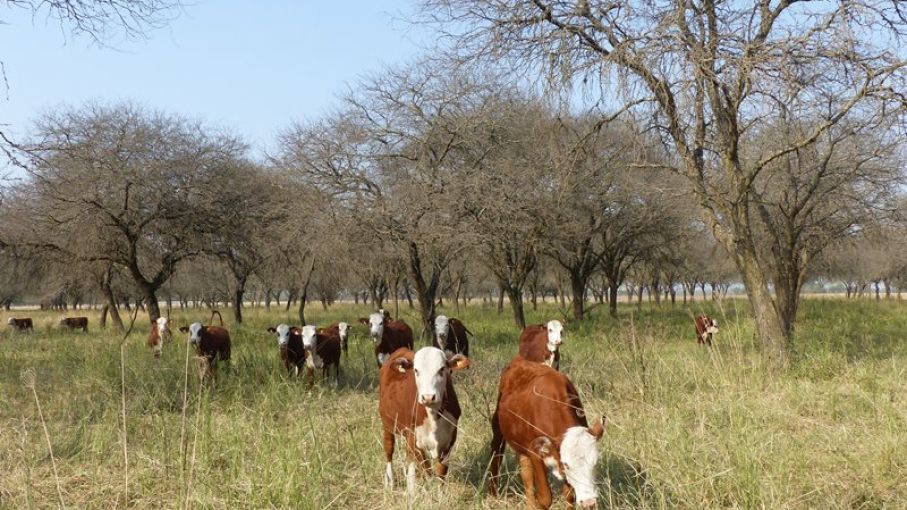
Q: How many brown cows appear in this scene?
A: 13